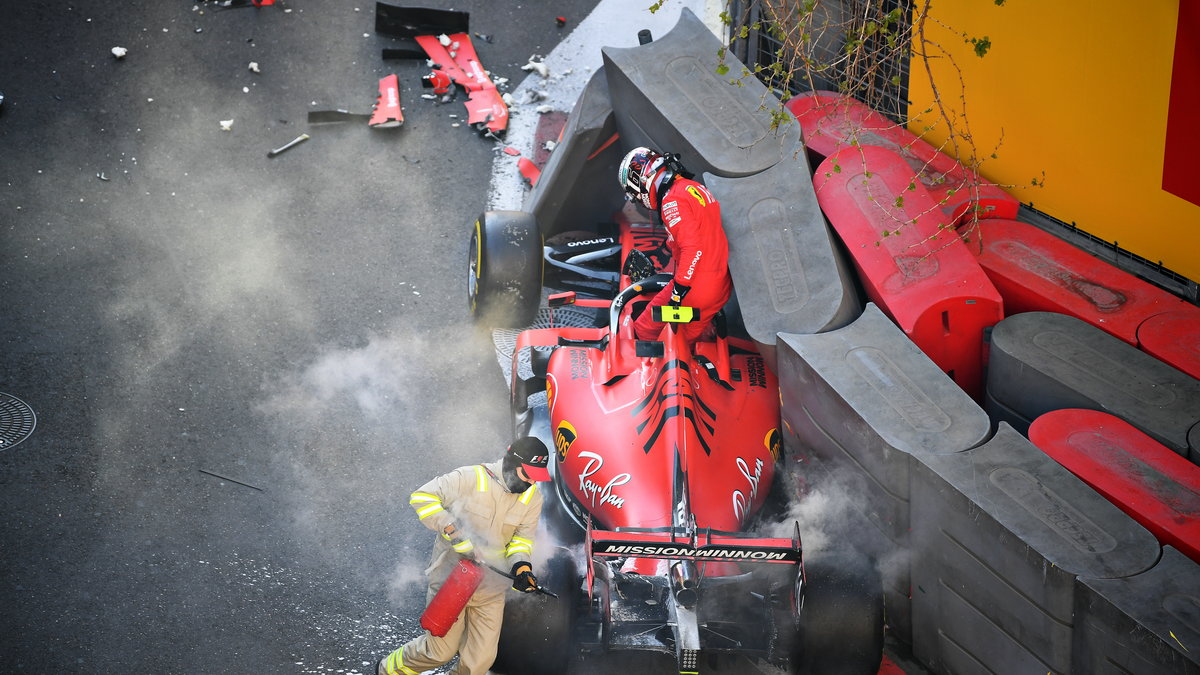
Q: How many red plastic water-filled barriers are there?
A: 5